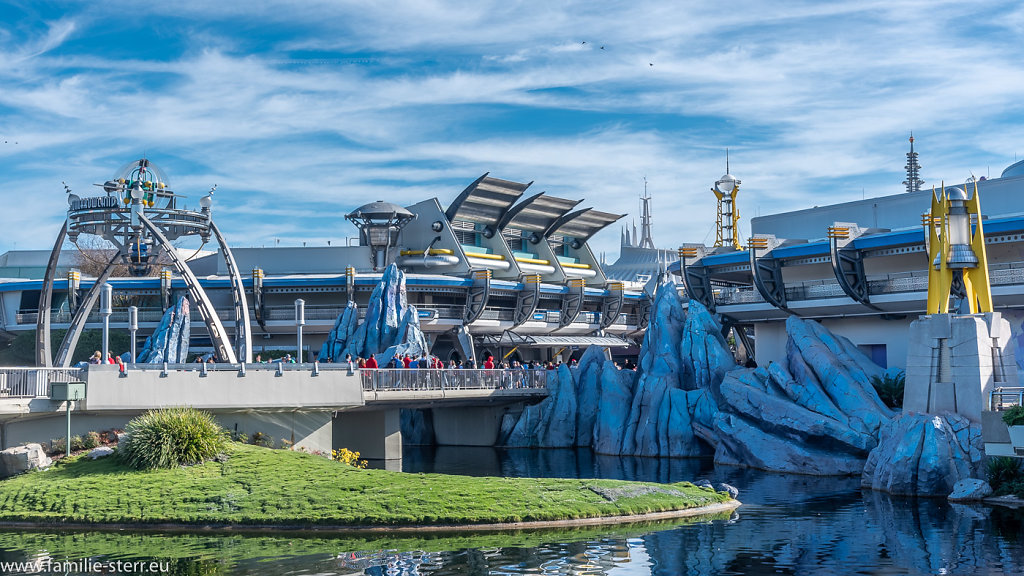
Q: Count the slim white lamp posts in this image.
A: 3